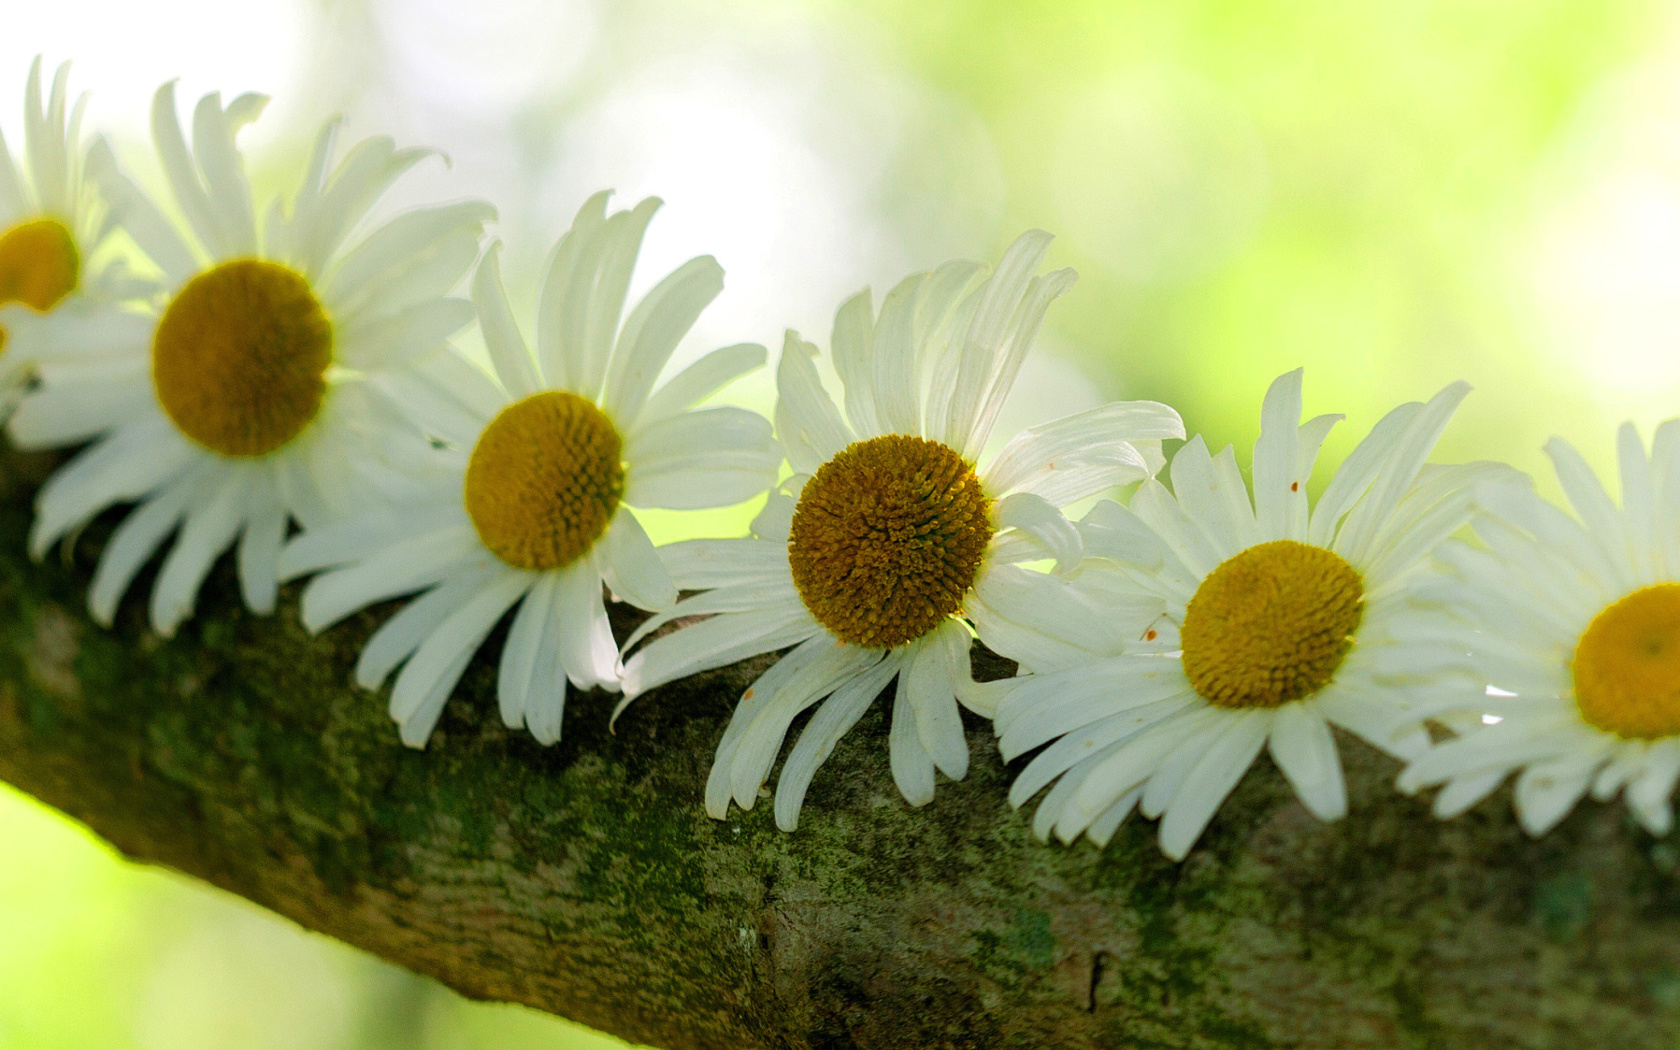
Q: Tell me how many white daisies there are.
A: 6